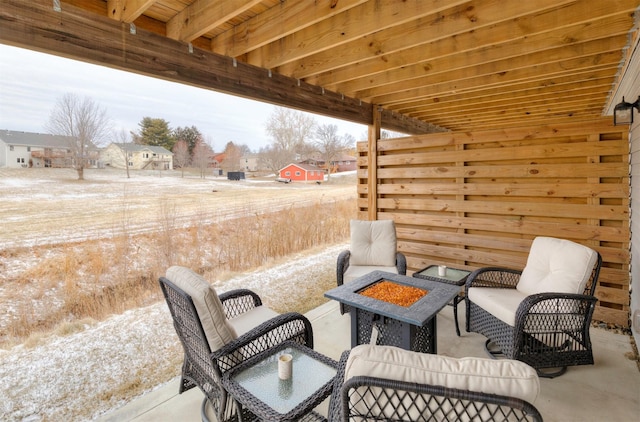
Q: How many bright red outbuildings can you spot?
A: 1